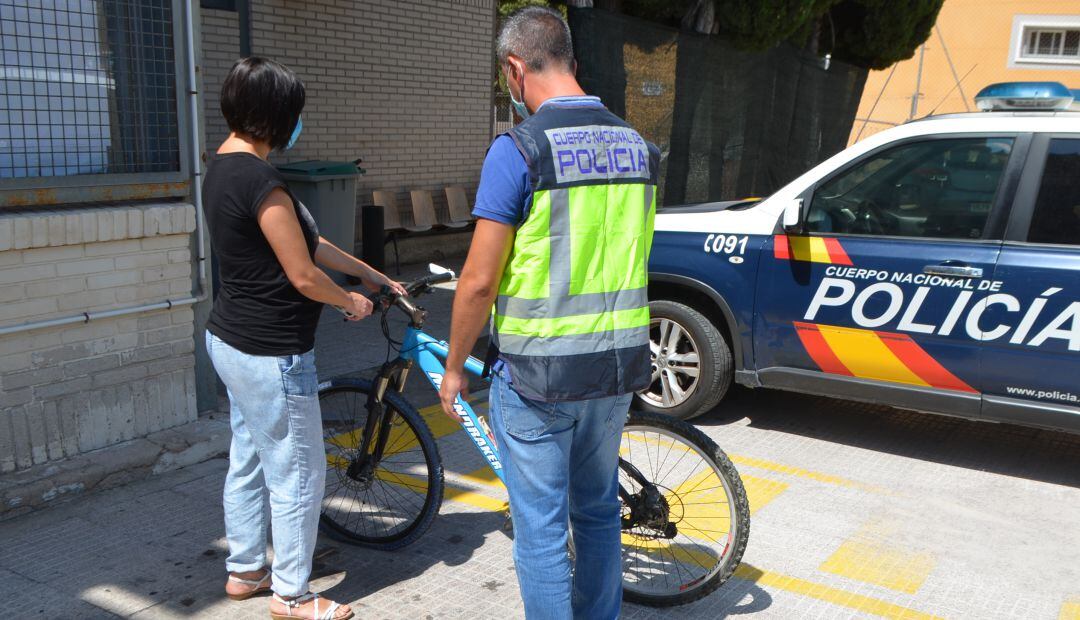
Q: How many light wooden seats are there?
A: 3